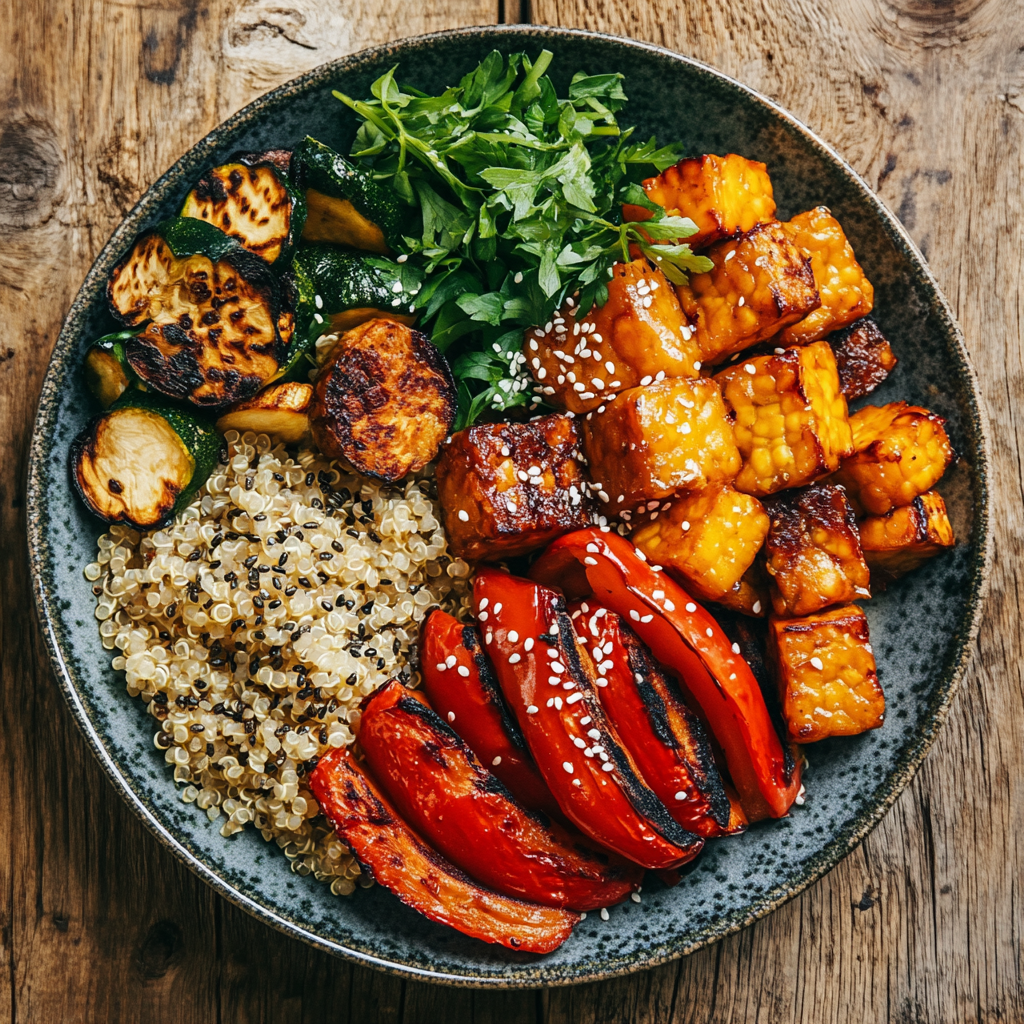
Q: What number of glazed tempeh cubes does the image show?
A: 13